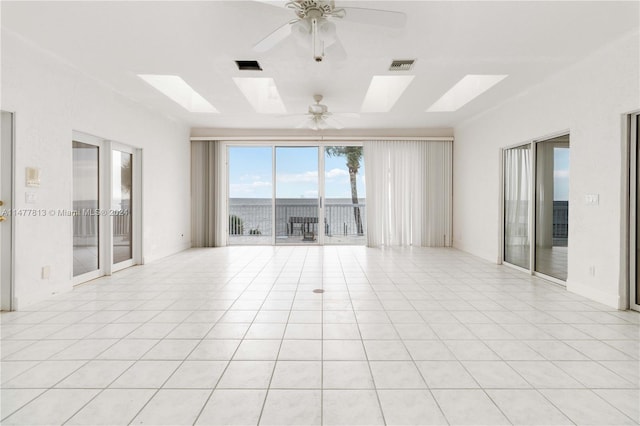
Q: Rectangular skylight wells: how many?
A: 4